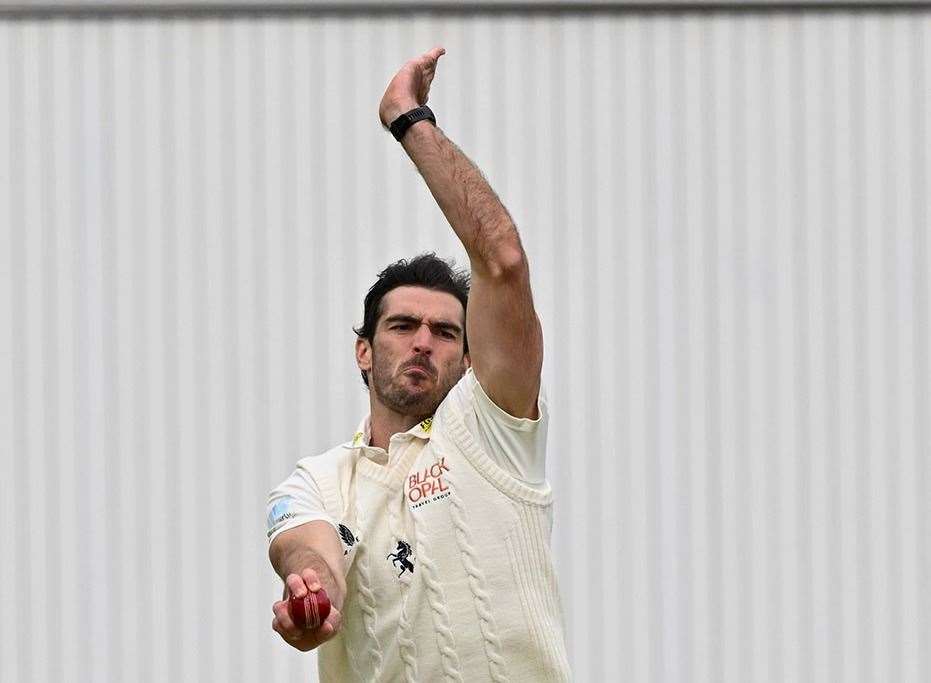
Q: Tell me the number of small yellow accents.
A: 2